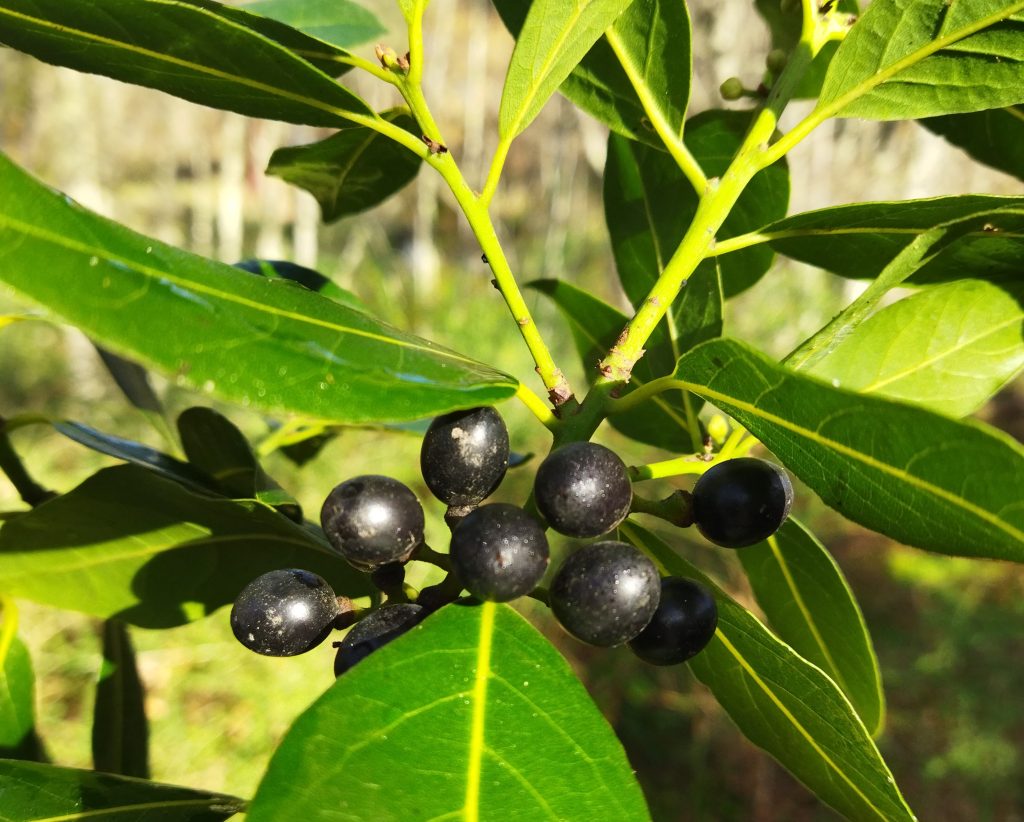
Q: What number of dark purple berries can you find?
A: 9